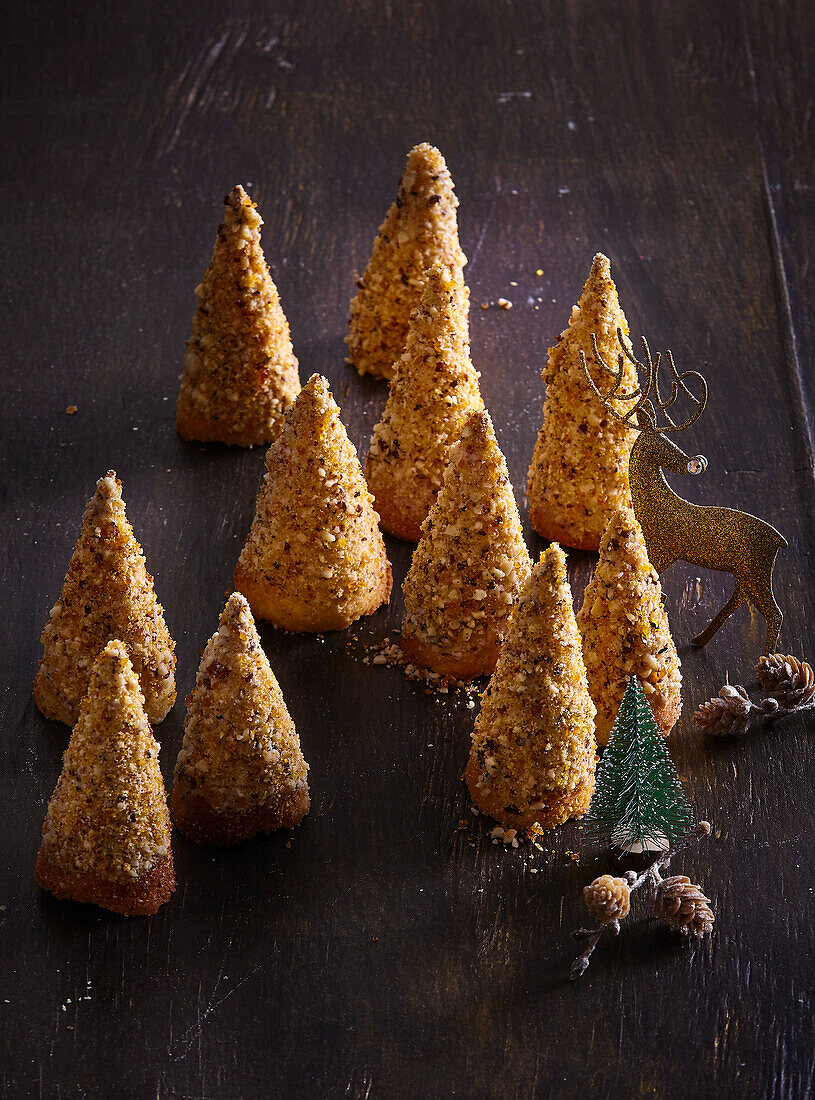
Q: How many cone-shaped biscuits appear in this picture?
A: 11